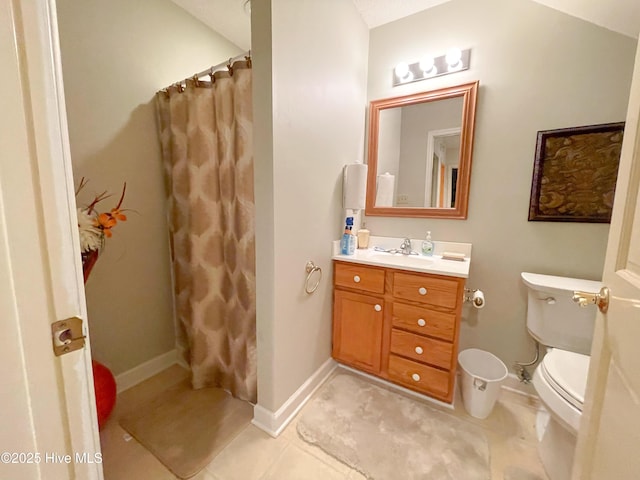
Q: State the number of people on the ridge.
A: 0